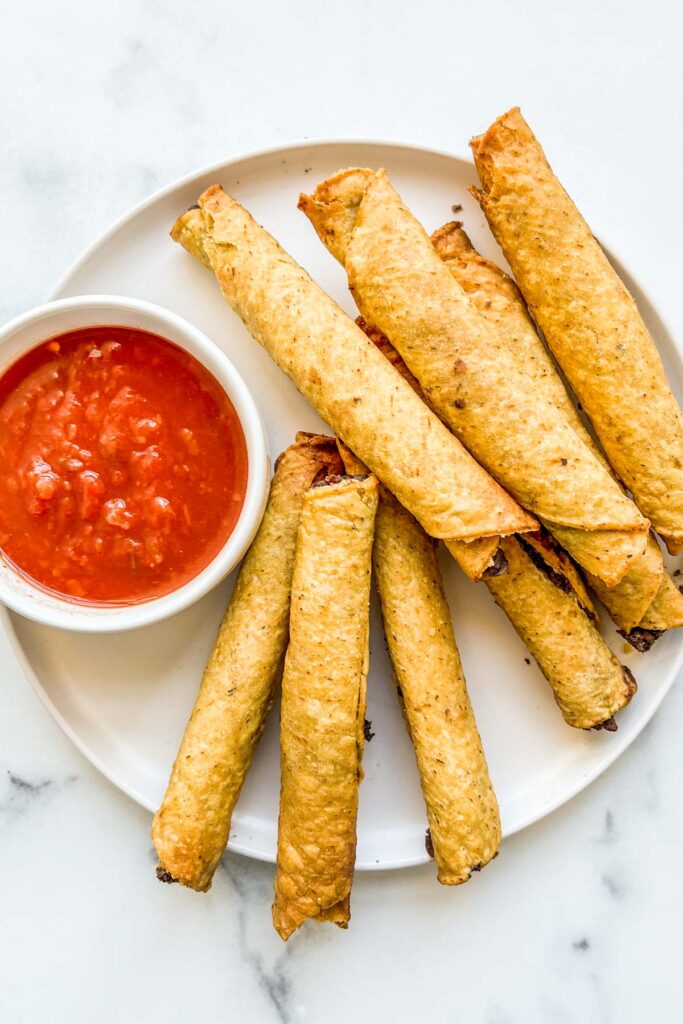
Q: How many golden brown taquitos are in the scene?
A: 8